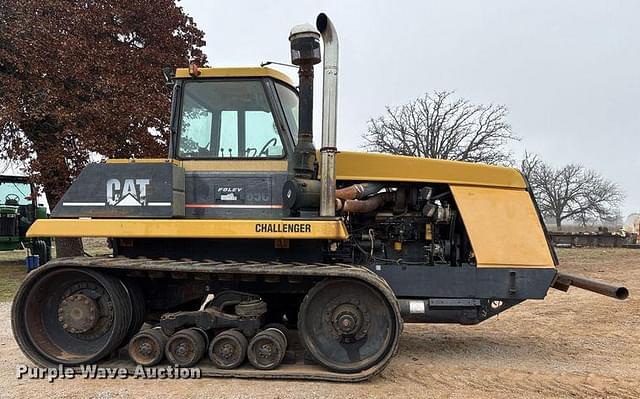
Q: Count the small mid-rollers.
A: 4